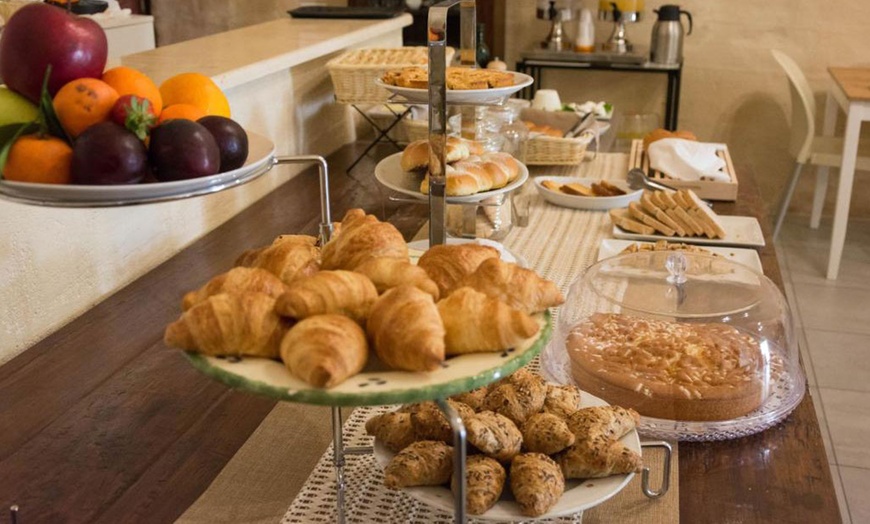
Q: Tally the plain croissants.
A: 11